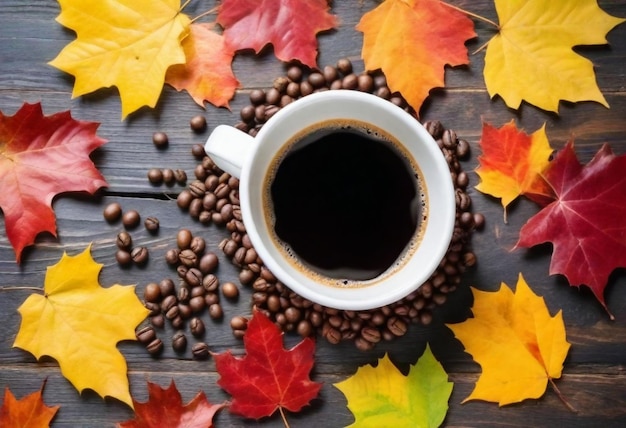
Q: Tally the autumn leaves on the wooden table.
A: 14